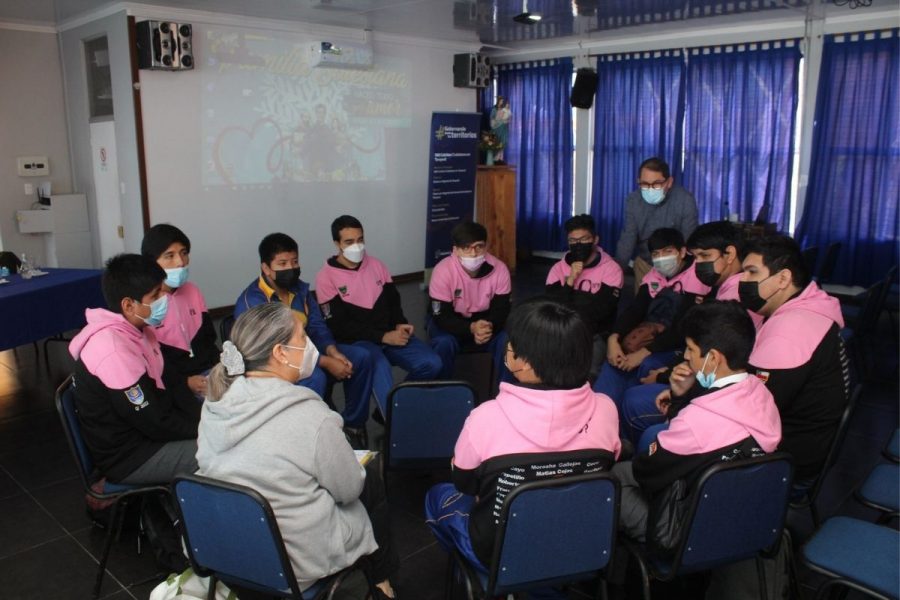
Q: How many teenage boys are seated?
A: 11